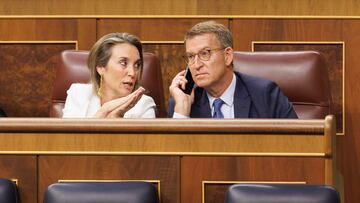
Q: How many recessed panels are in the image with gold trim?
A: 6